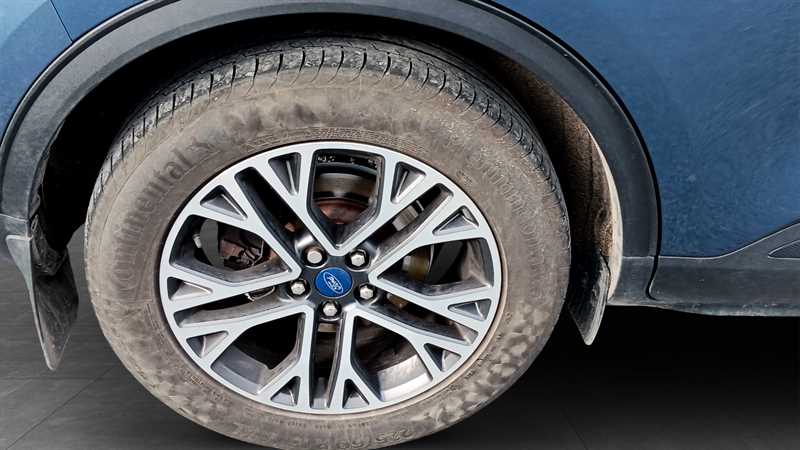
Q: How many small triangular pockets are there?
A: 10